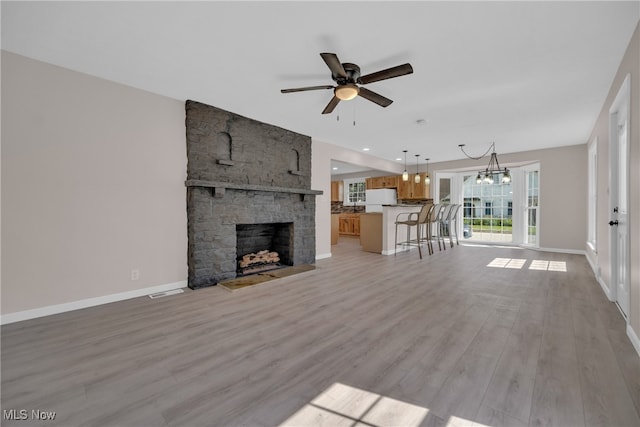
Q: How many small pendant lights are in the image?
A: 3